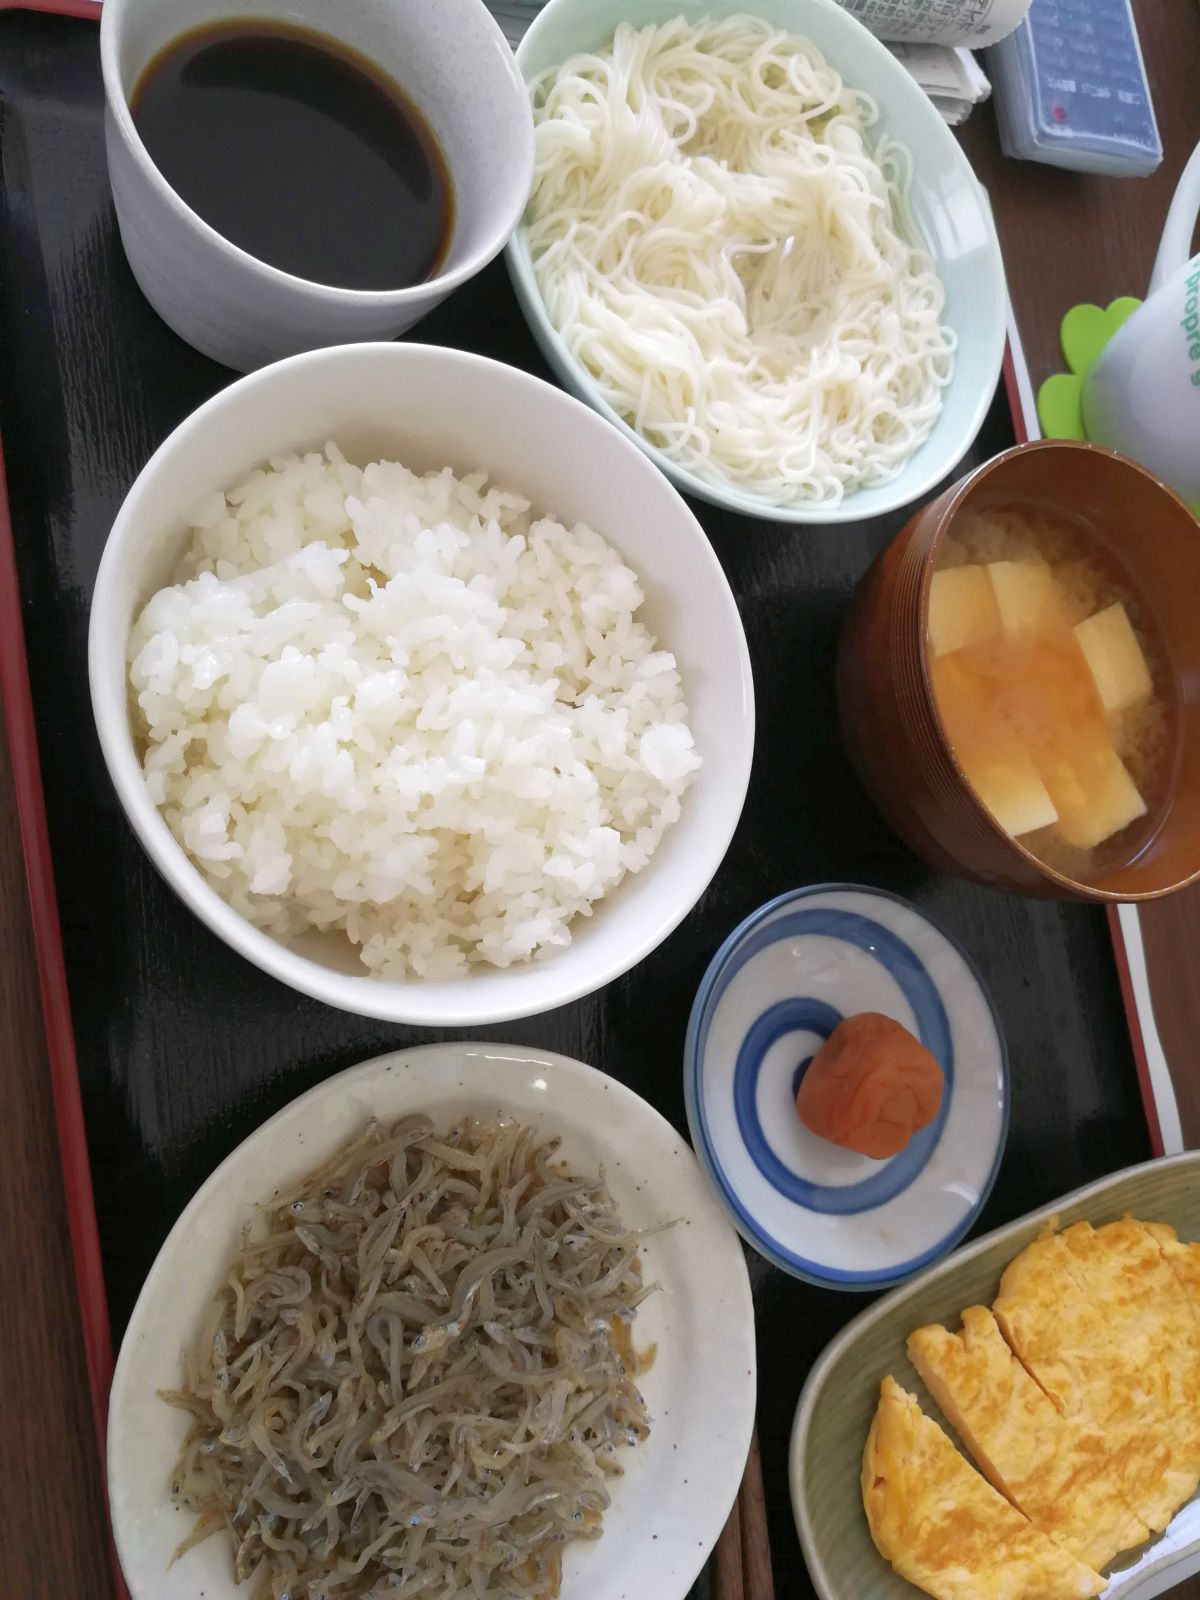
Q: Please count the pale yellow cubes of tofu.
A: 5